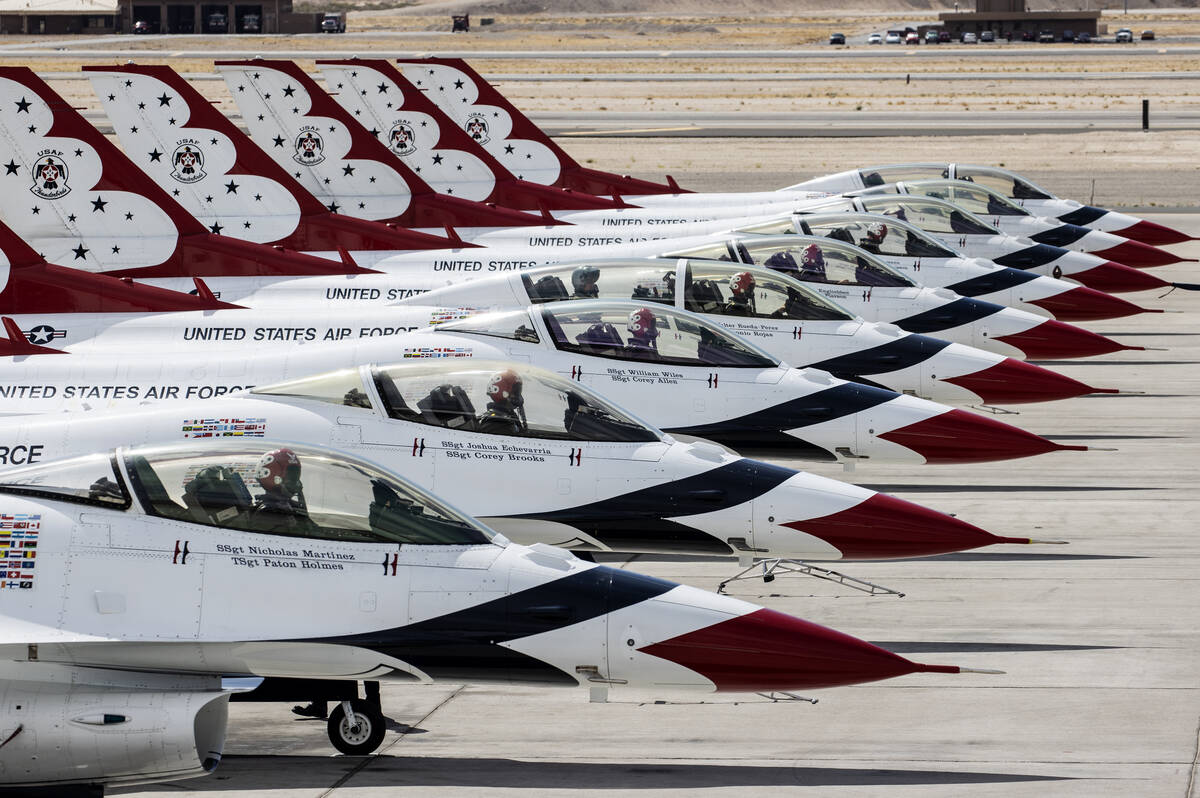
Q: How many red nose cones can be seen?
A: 9